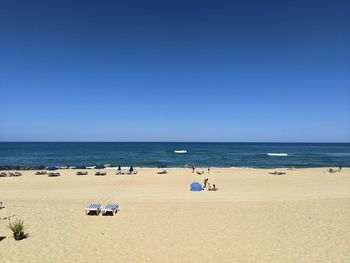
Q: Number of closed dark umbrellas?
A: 2